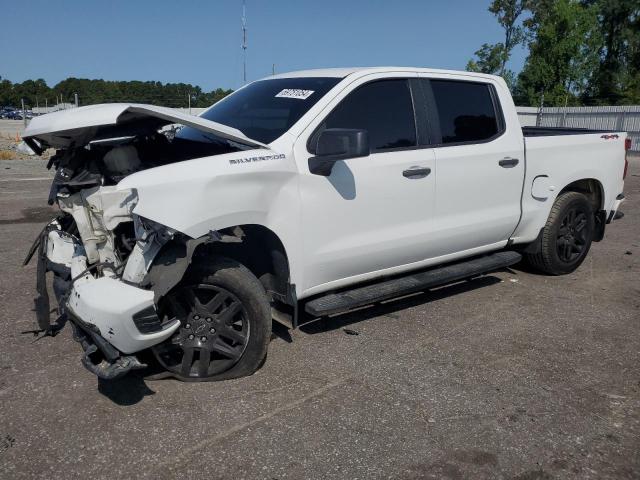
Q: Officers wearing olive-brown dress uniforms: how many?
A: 0